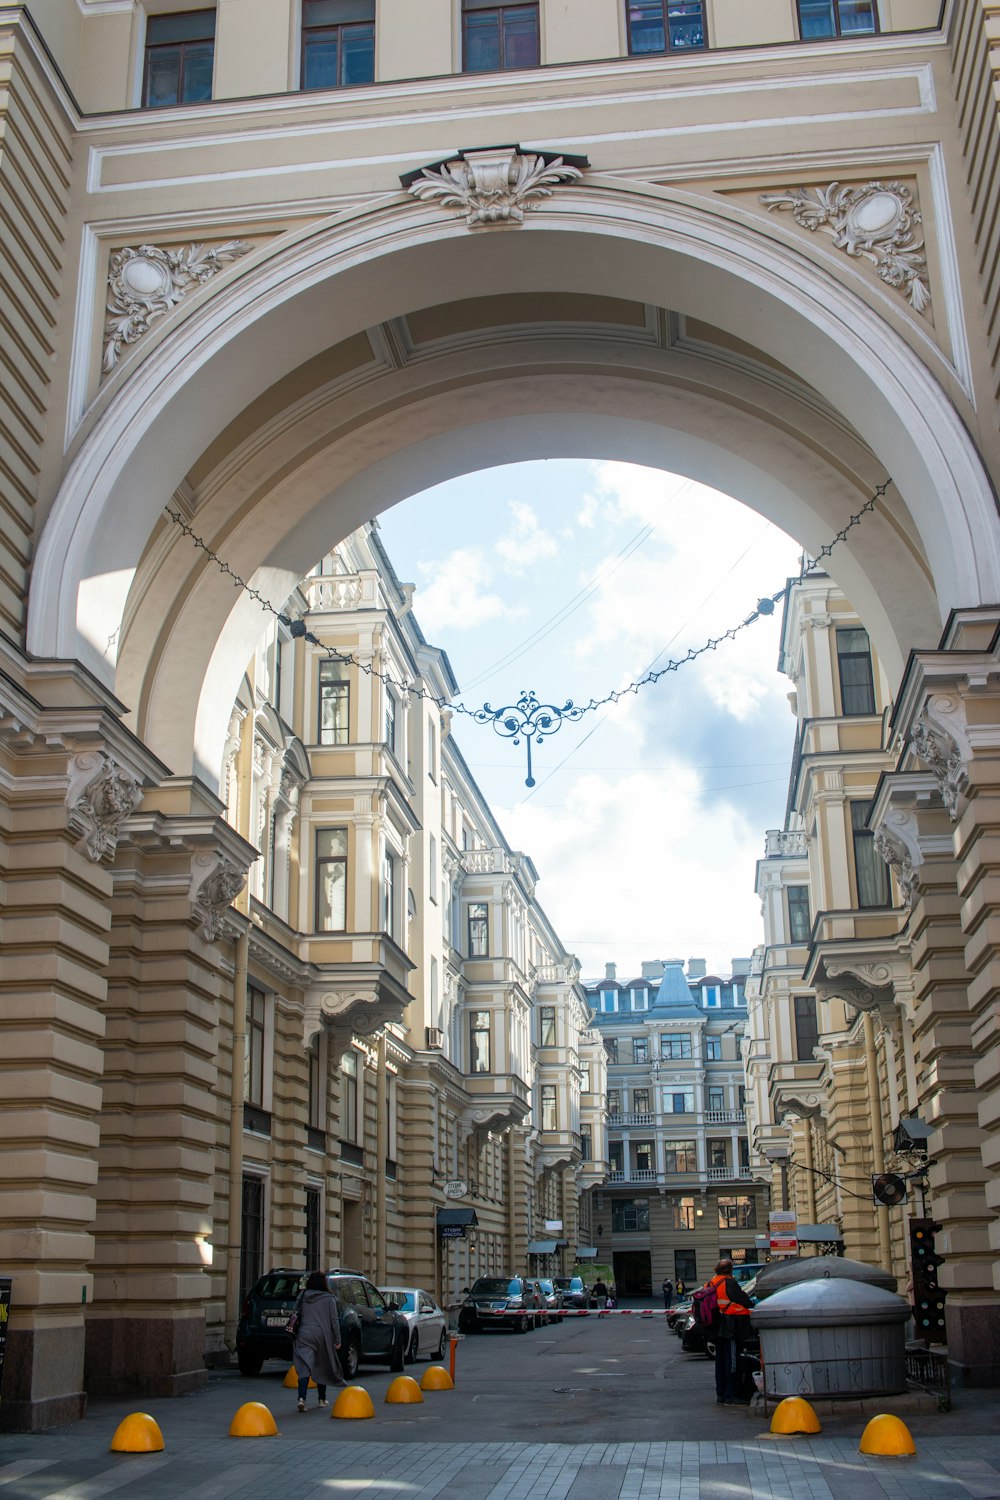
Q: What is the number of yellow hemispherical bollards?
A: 8